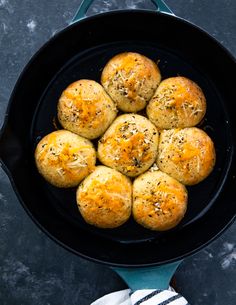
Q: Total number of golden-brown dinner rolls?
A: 8